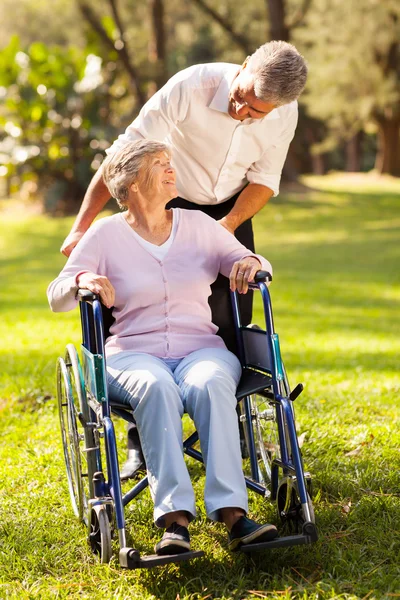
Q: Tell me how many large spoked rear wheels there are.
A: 2